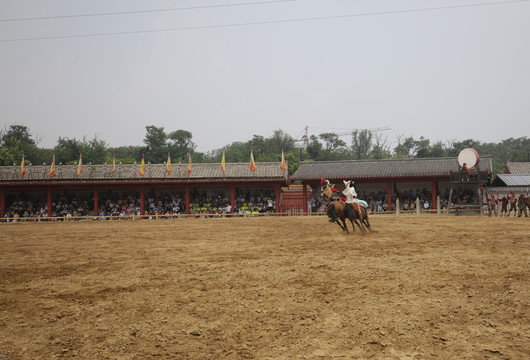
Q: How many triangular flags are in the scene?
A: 10